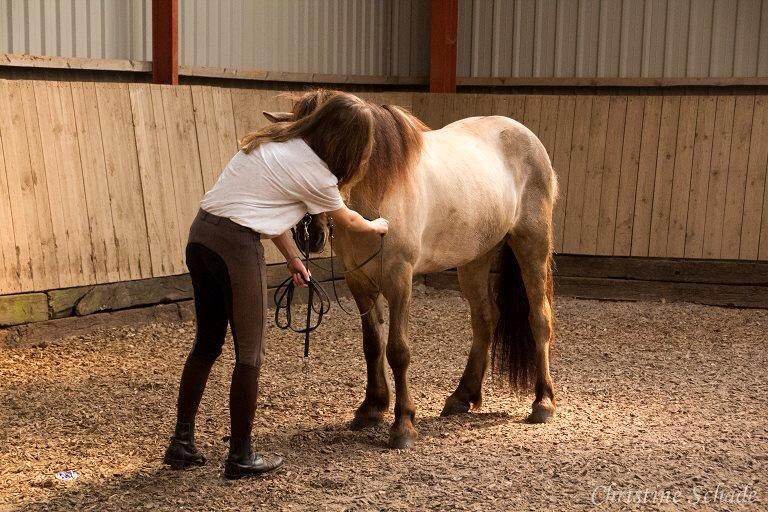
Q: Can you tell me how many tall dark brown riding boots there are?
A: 2